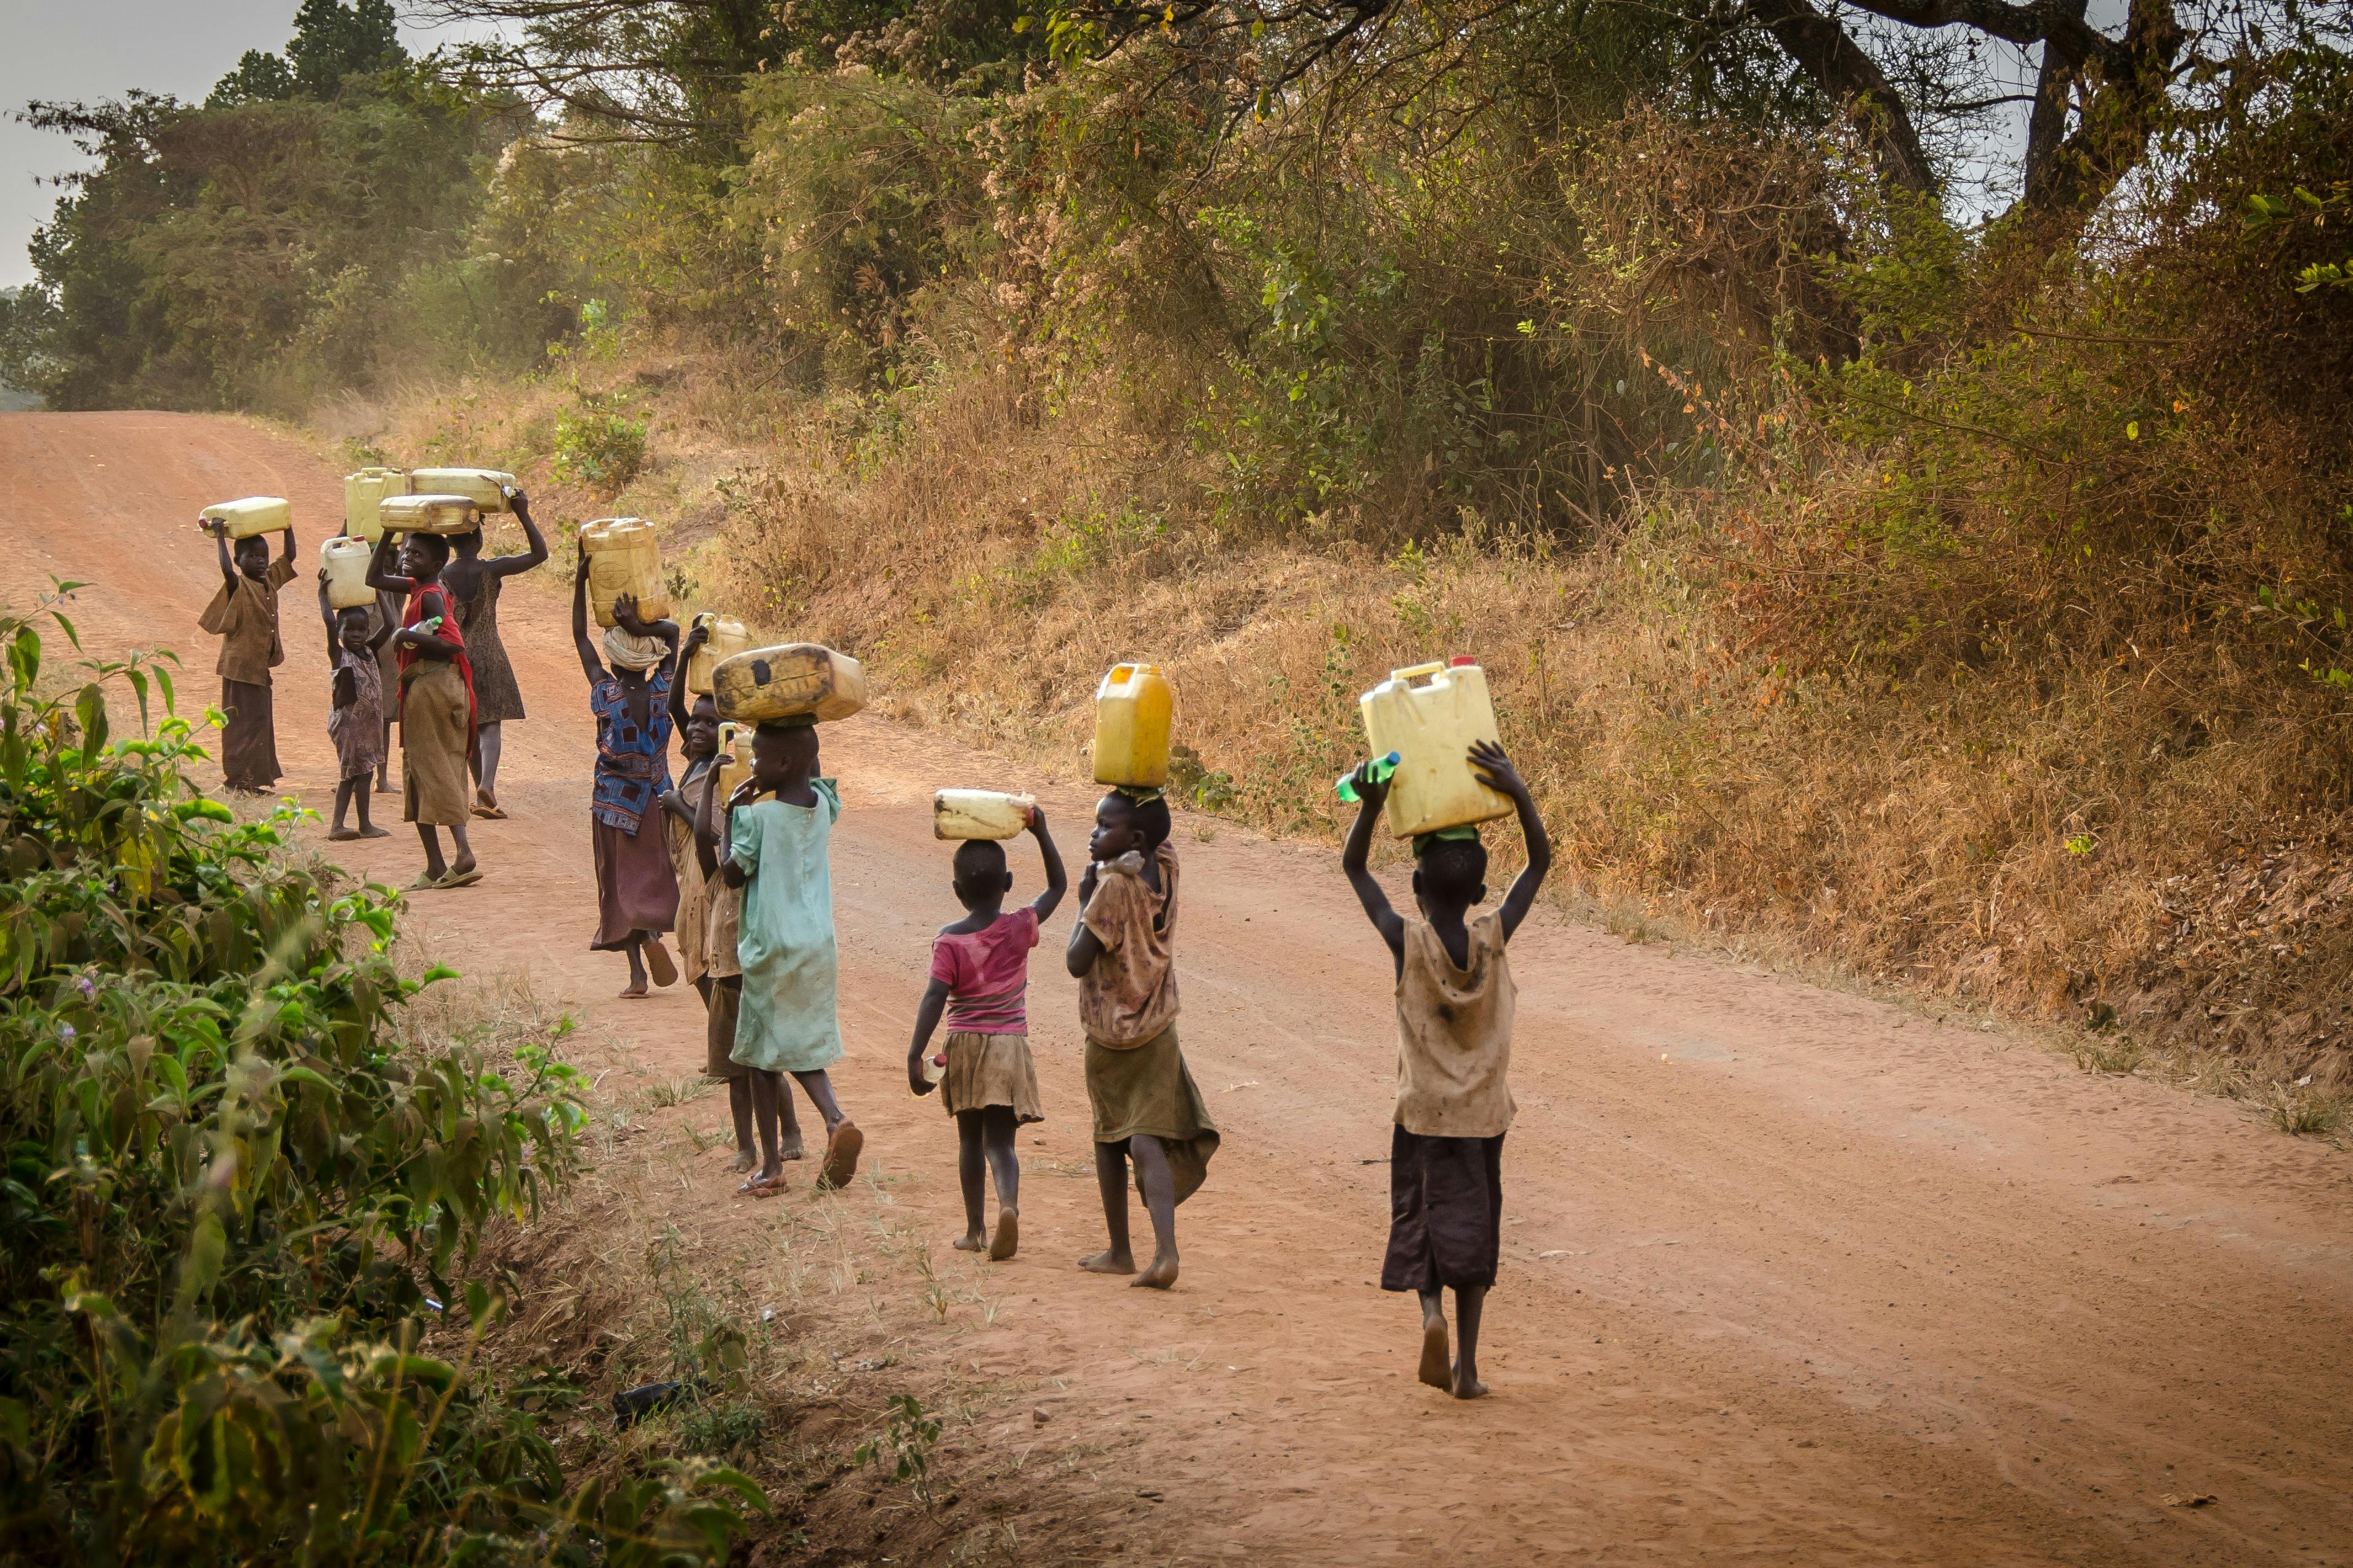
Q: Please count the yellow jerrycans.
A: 12